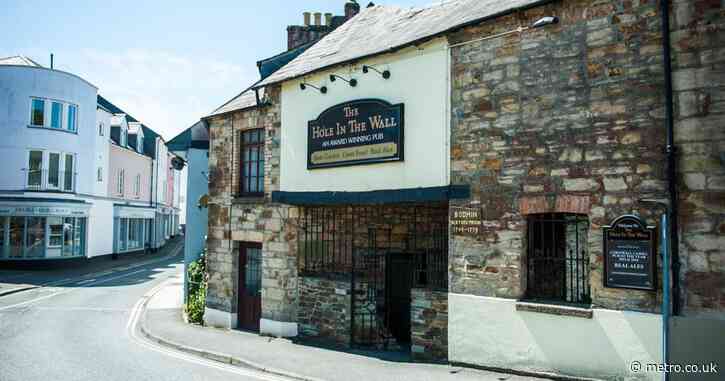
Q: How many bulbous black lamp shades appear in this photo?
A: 3